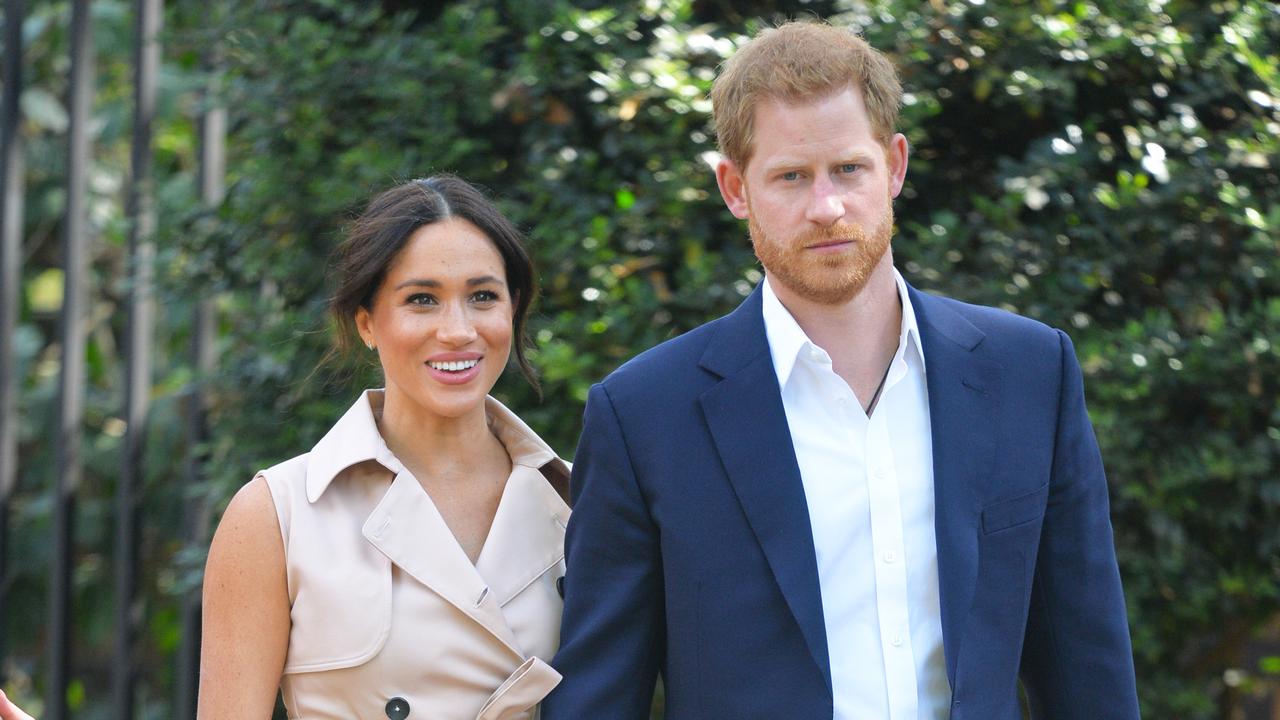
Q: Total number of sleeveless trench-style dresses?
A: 1